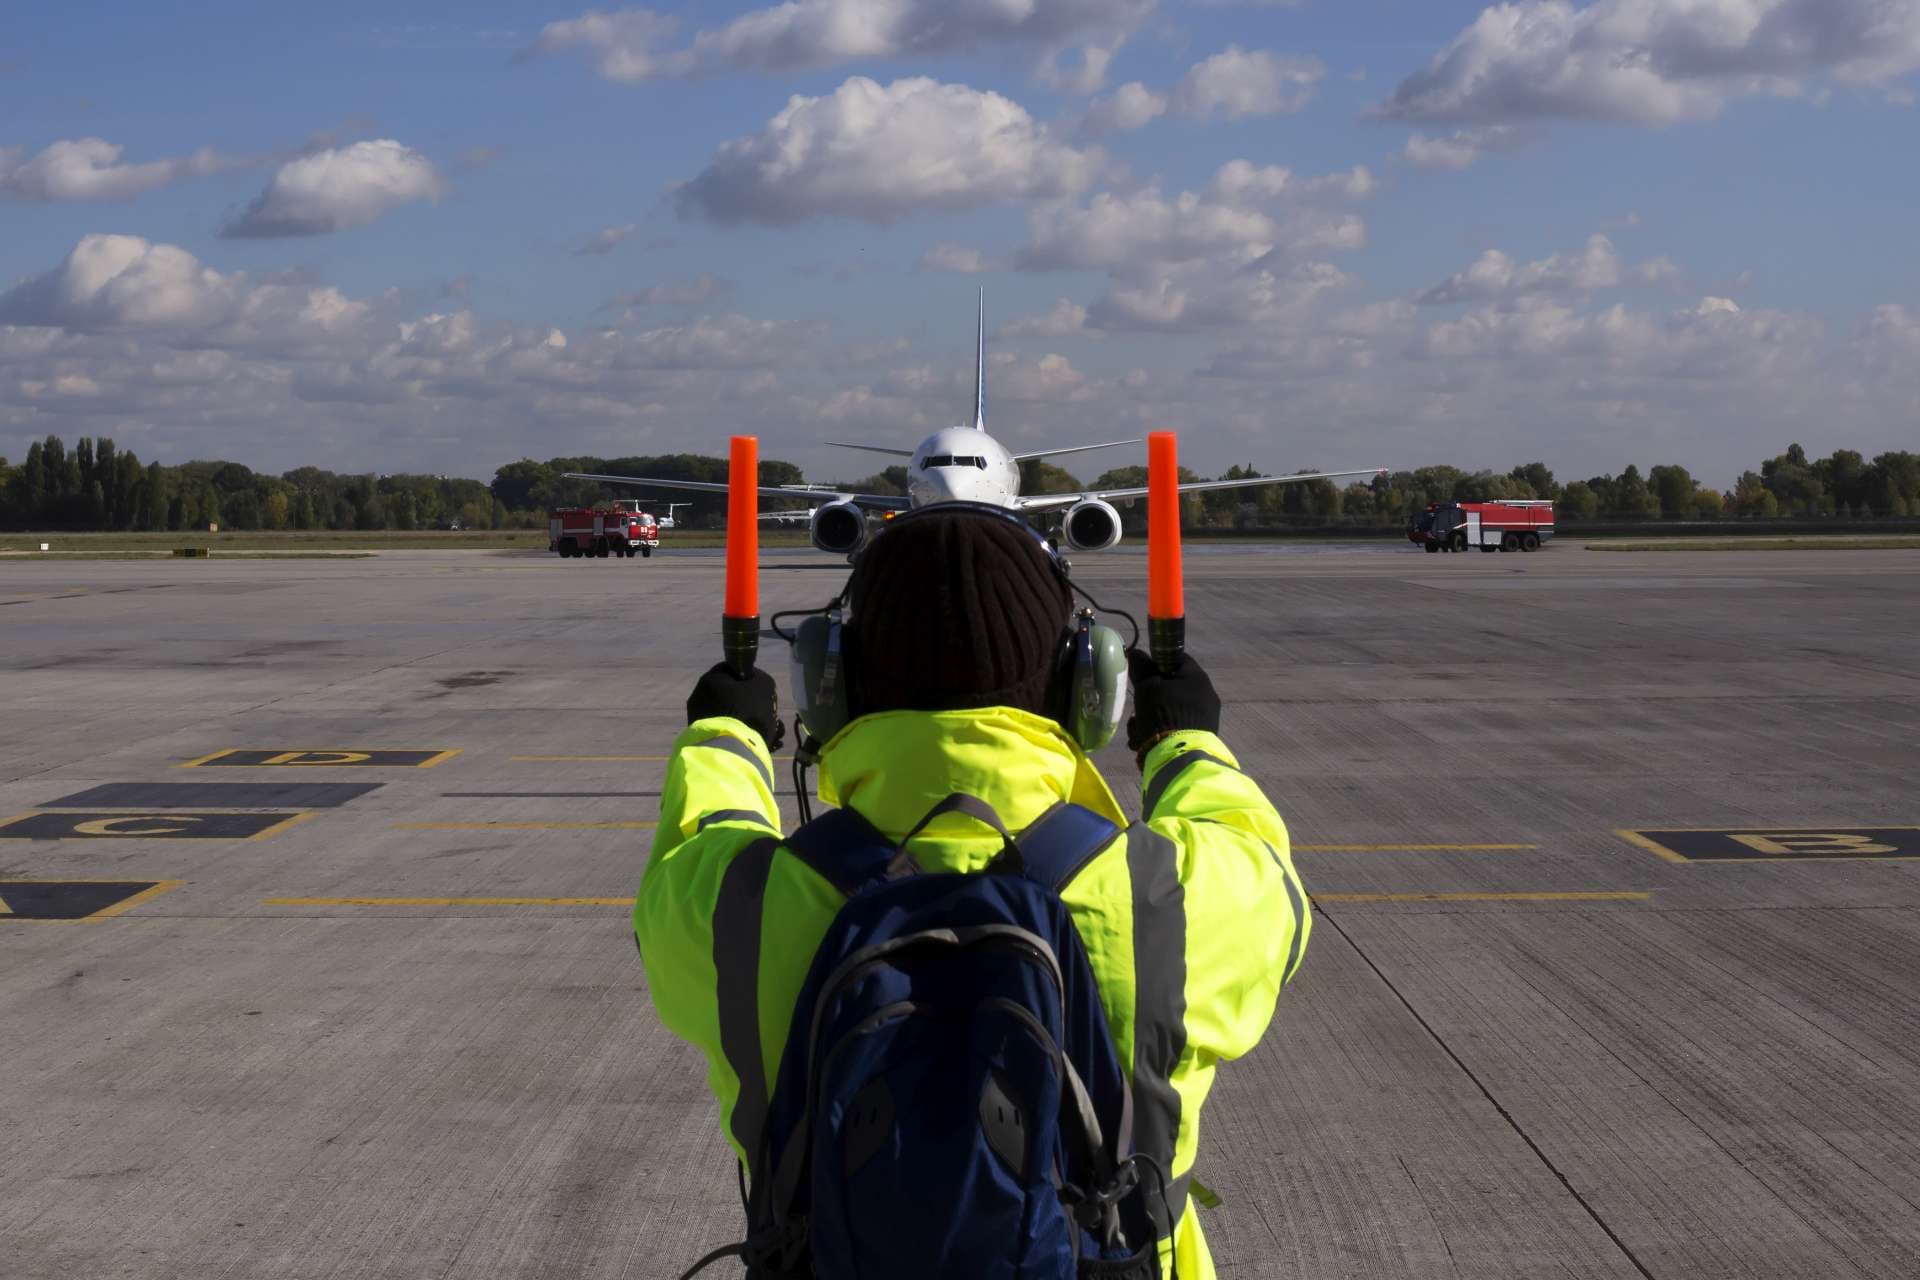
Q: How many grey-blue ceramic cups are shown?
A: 0